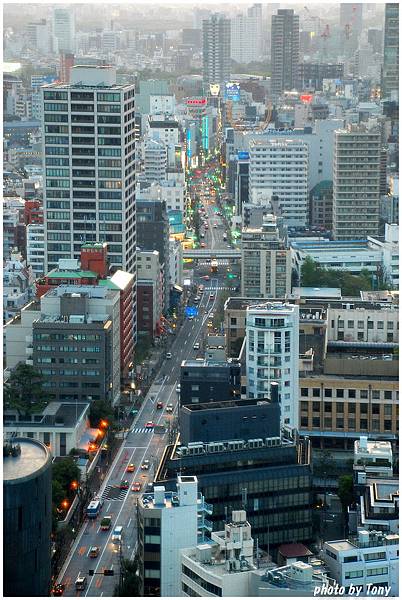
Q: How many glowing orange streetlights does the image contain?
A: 5